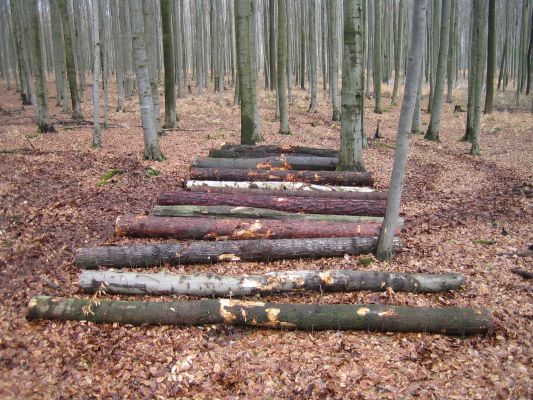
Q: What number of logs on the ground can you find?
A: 11